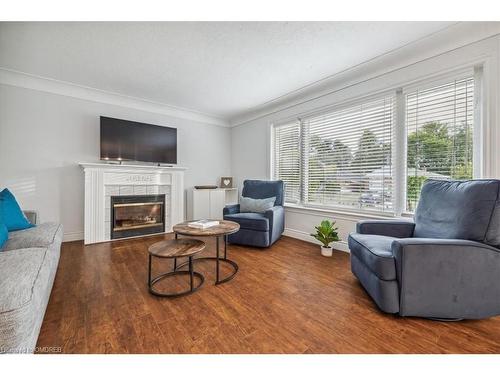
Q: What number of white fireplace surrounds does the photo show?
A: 1